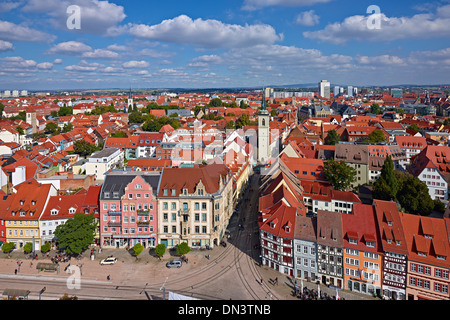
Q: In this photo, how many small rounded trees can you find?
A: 6